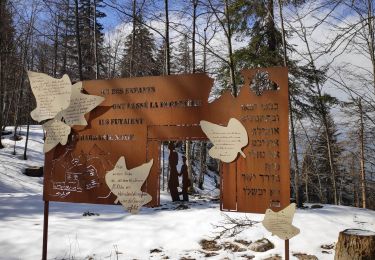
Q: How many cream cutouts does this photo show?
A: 6